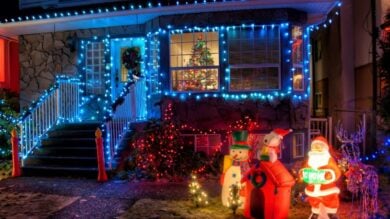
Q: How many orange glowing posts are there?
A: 2